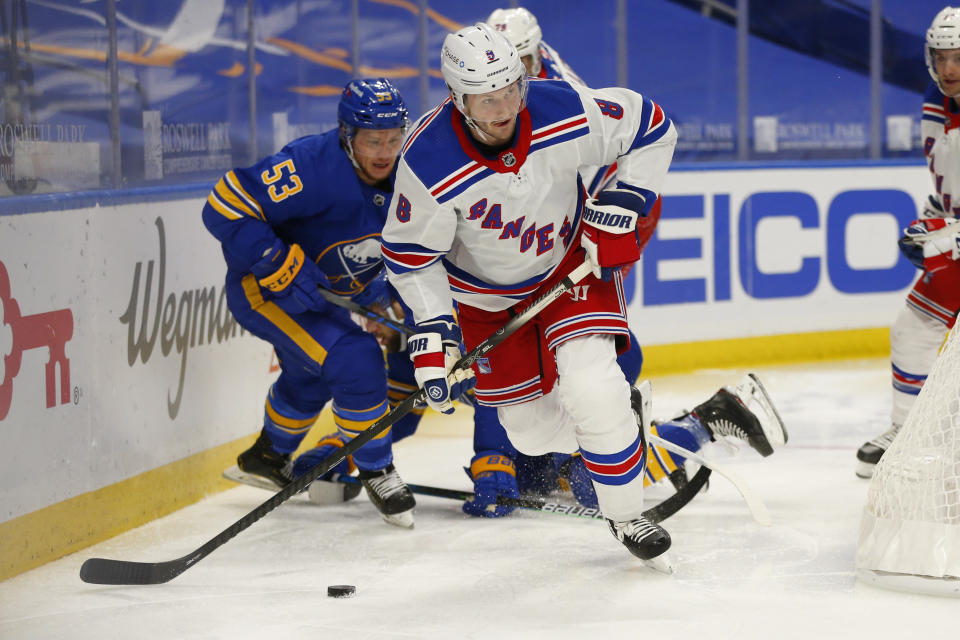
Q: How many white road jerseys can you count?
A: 3